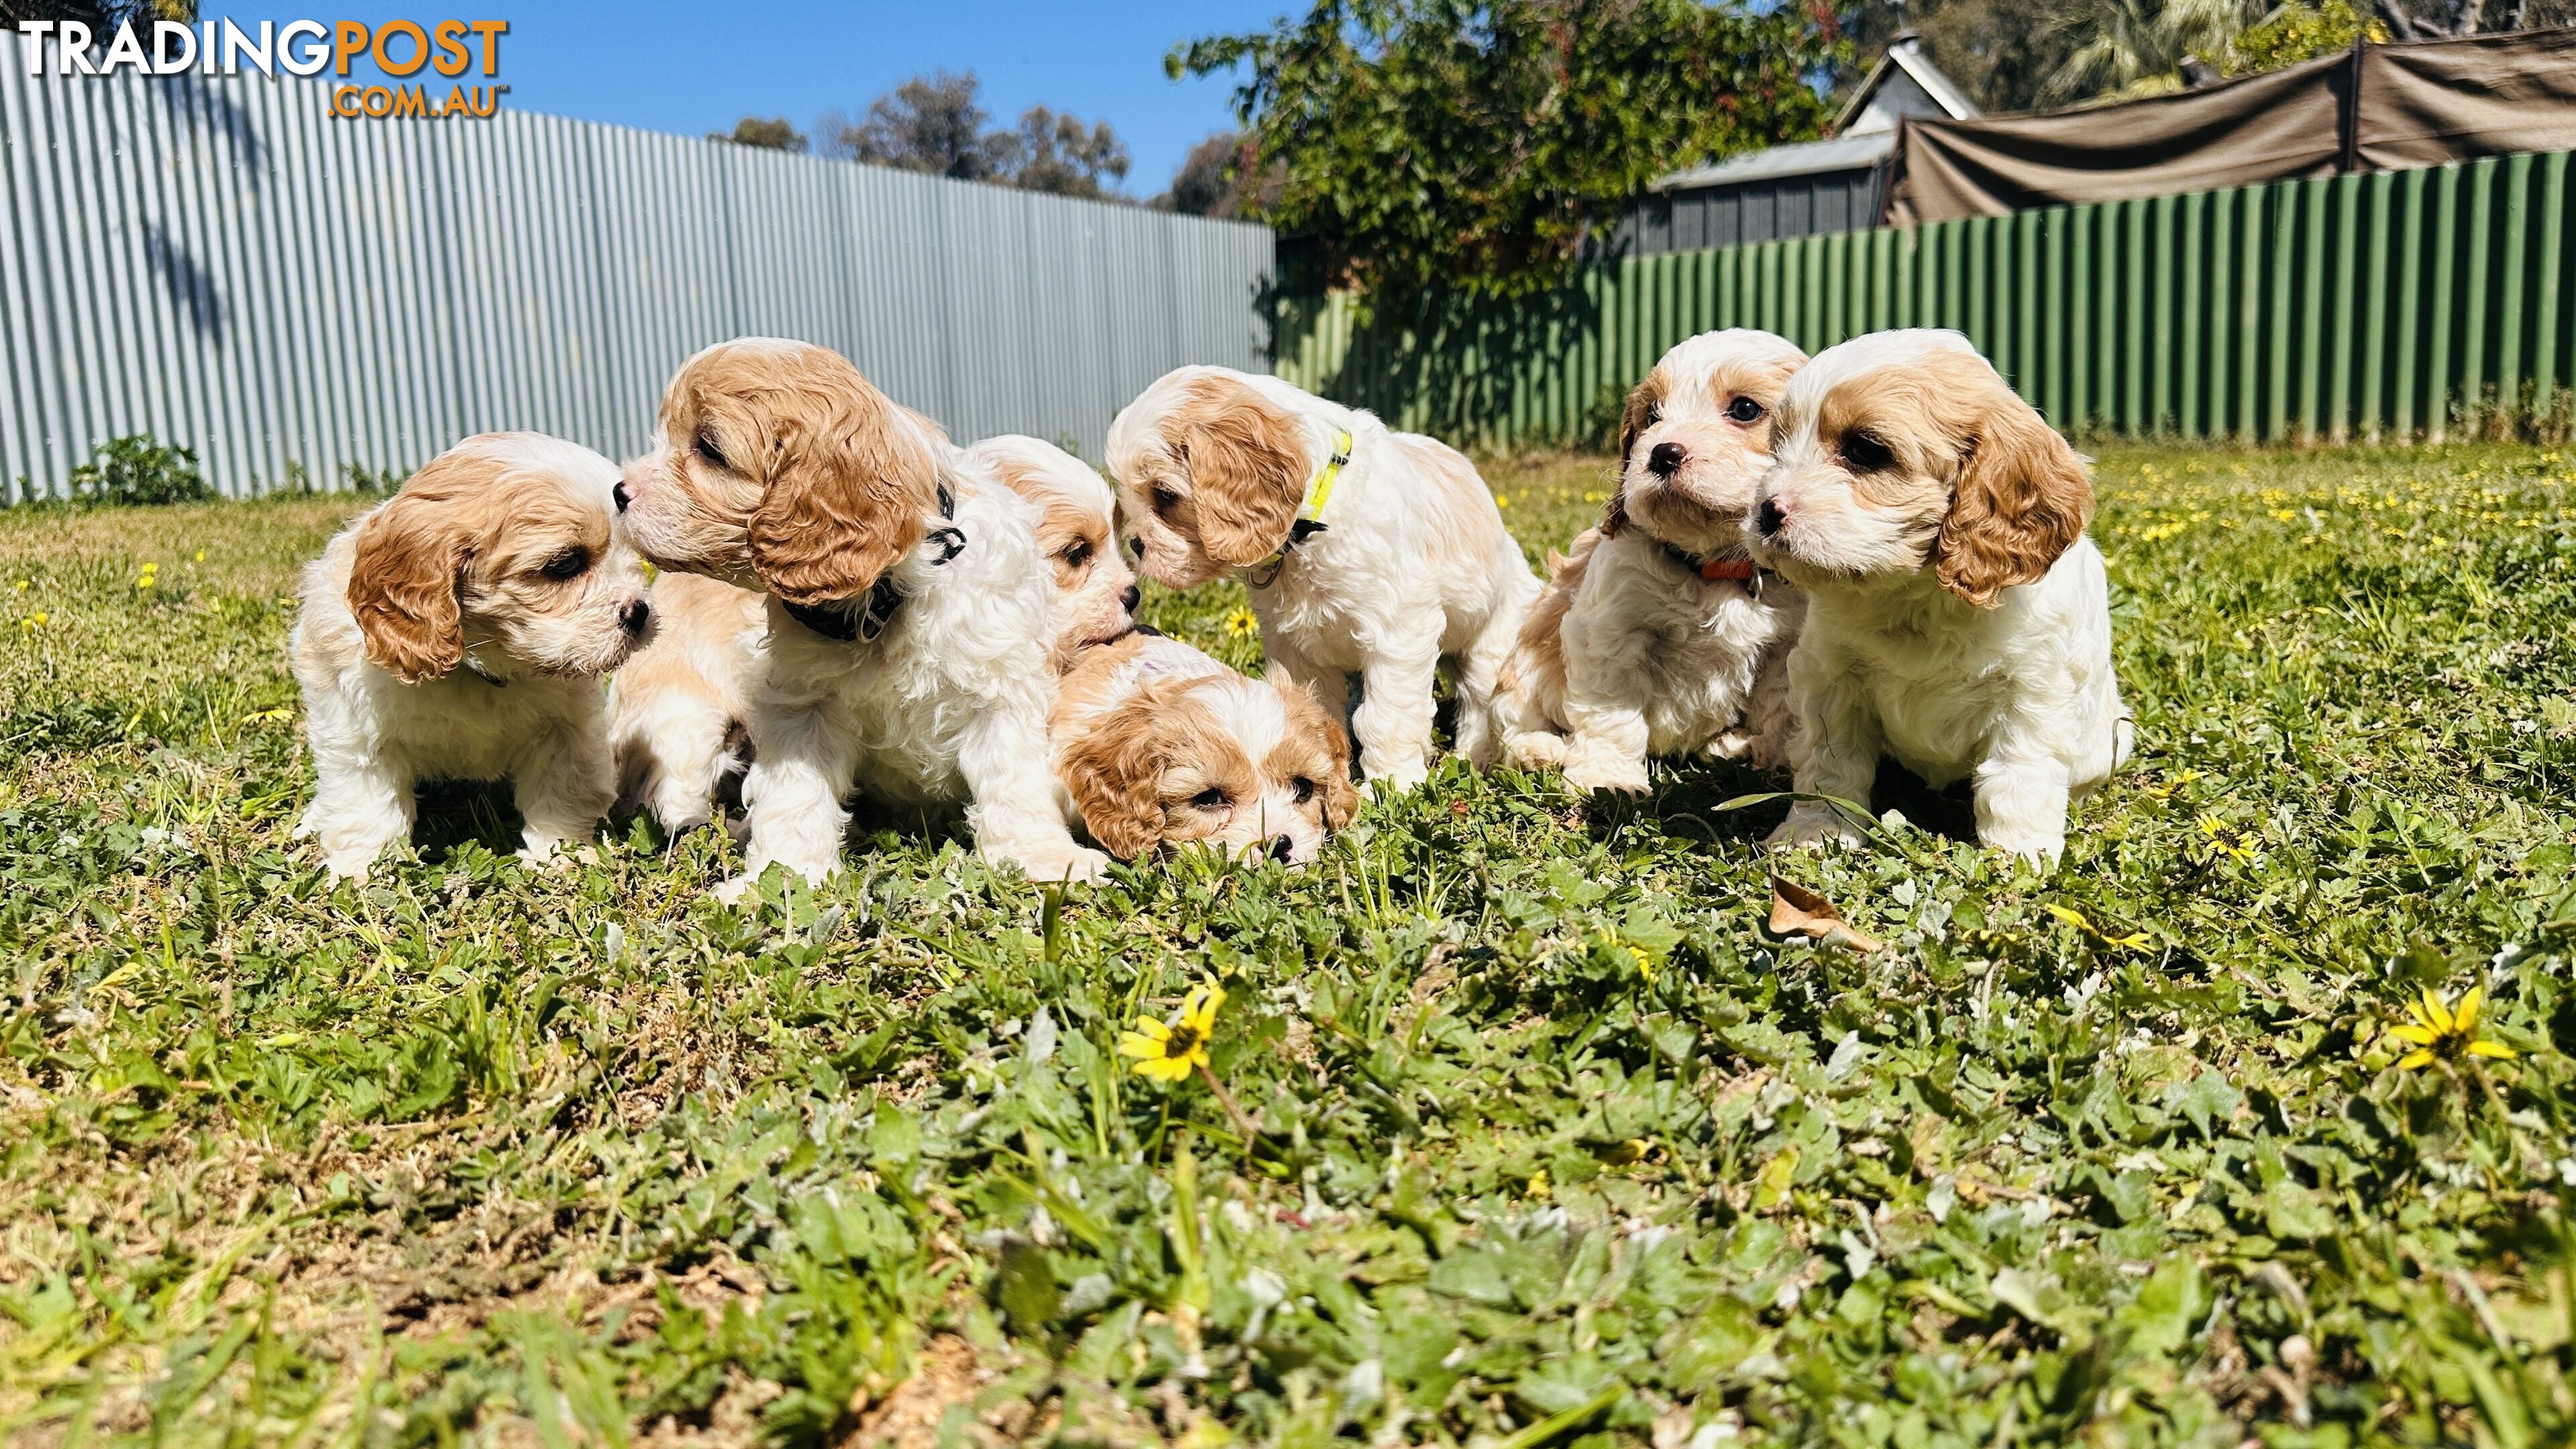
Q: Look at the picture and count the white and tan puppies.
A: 7